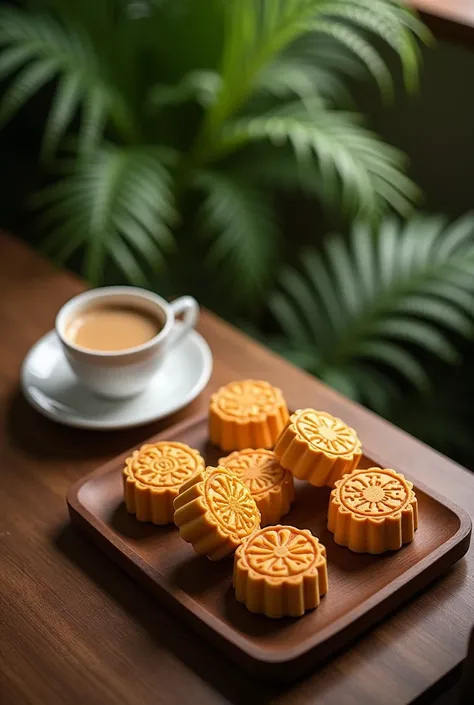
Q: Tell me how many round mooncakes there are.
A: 7